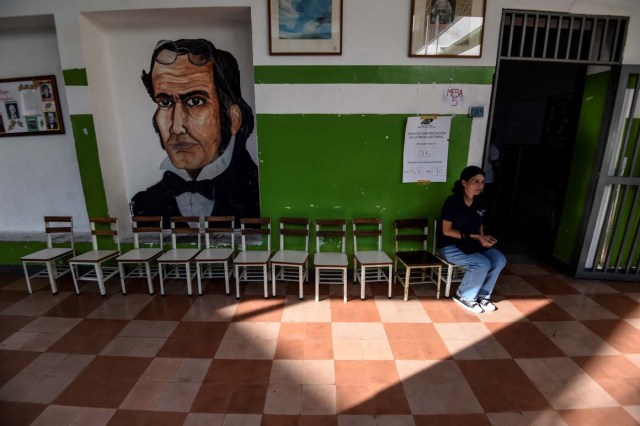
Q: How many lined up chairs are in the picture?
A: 11